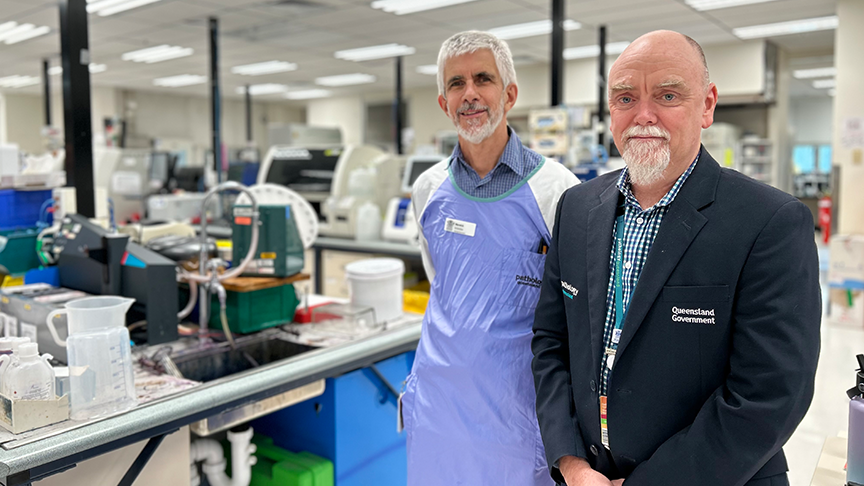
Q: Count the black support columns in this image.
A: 7